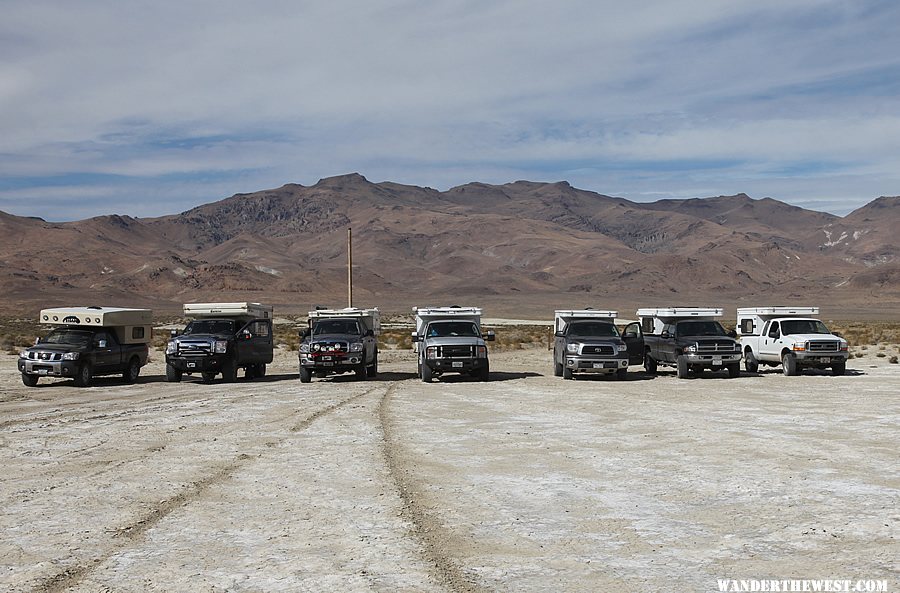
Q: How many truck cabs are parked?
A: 7